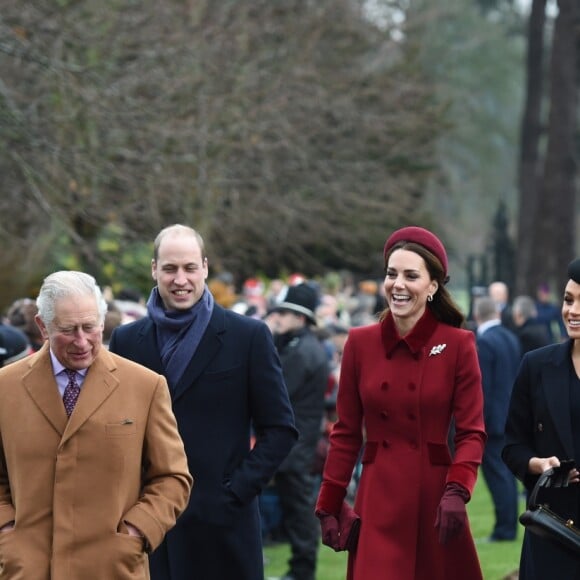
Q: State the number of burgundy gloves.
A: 2